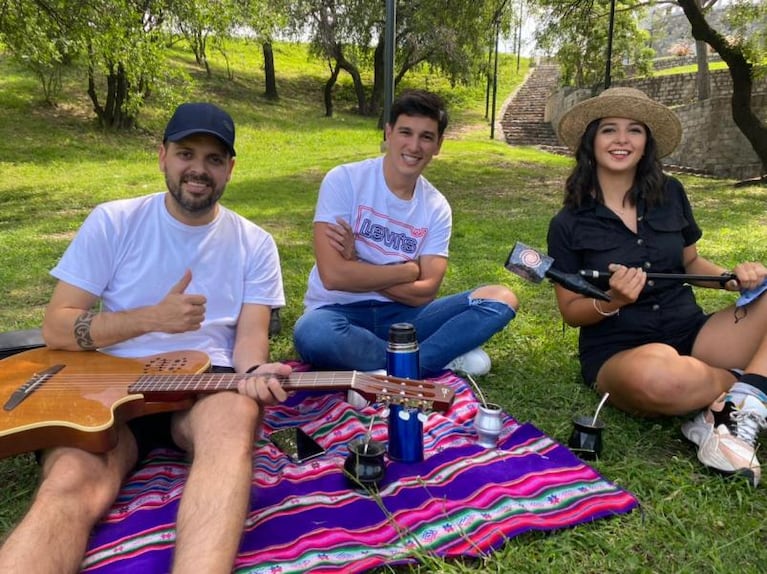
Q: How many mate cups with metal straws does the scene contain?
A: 3